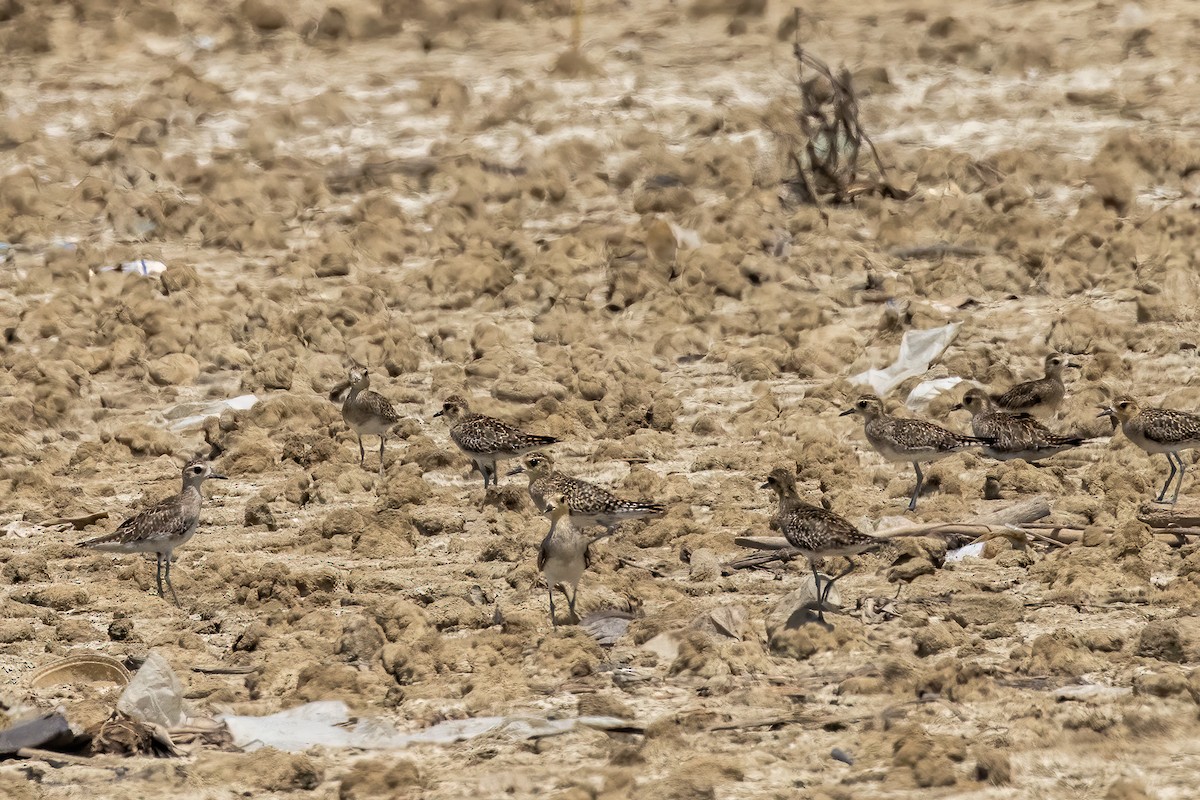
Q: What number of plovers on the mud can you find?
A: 10